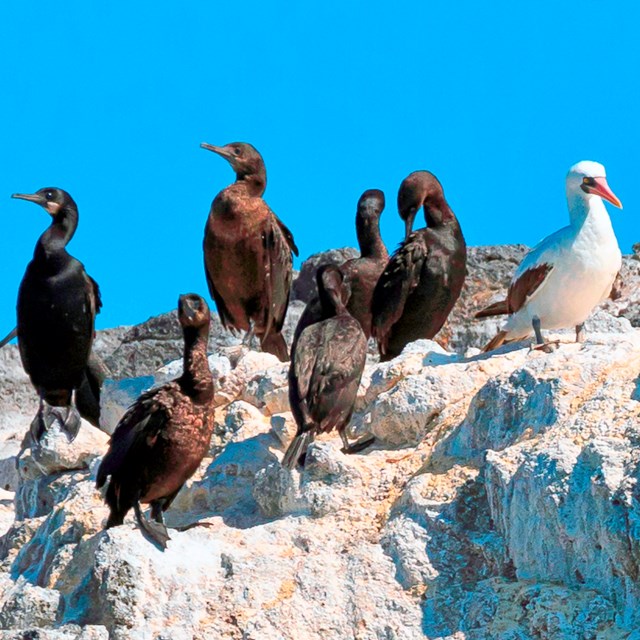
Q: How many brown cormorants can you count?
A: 5